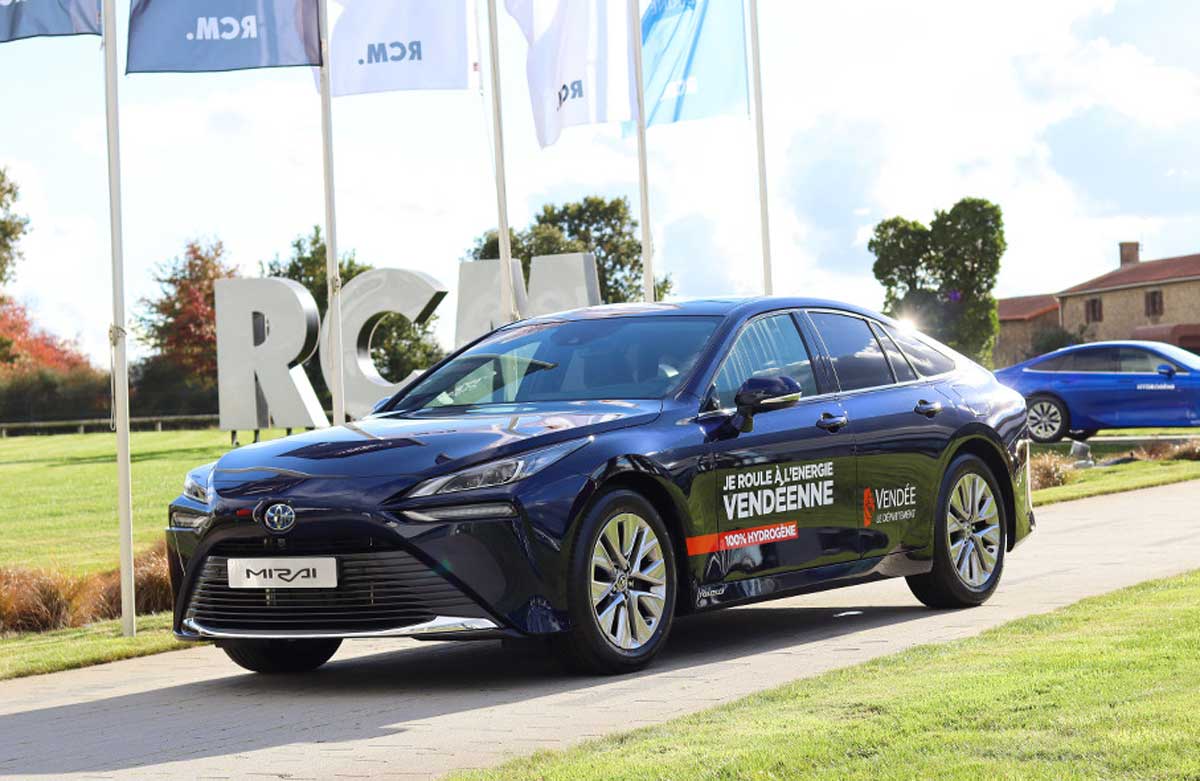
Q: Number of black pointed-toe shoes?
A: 0